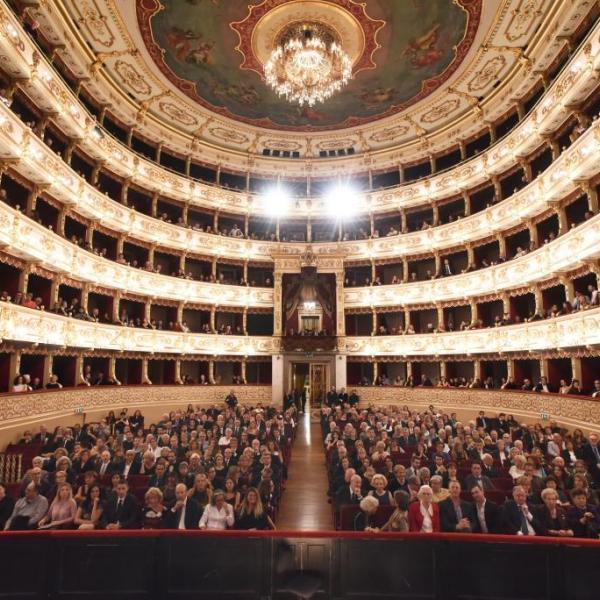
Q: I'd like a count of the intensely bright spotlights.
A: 2